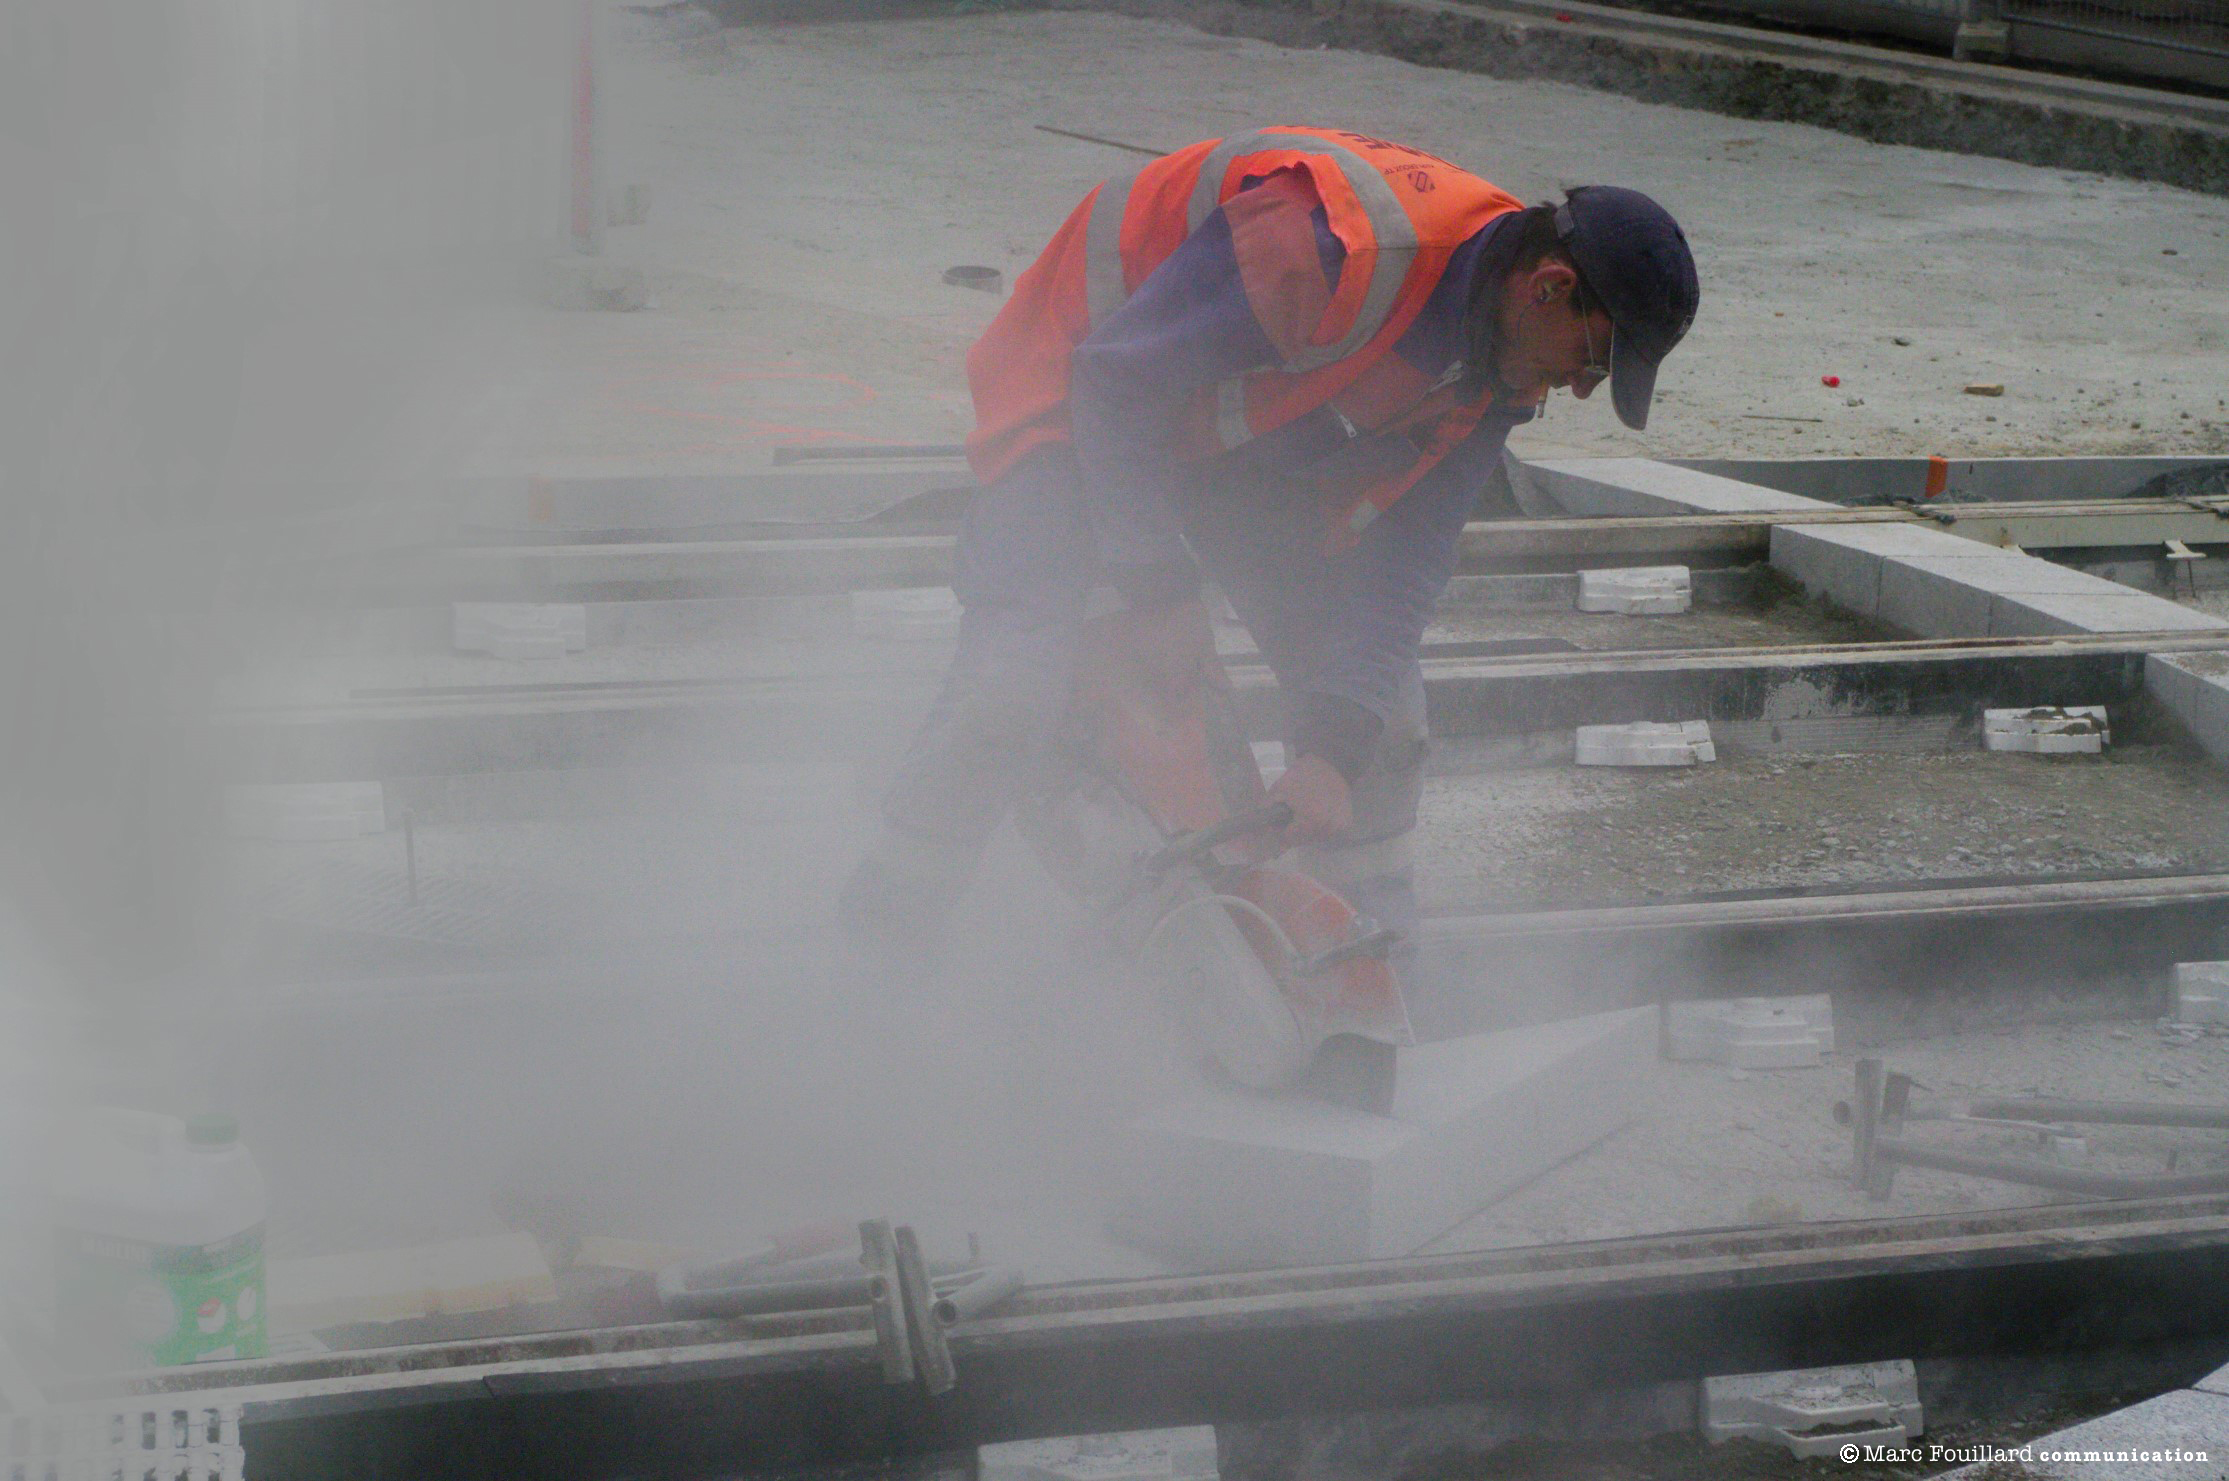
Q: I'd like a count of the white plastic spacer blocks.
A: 11